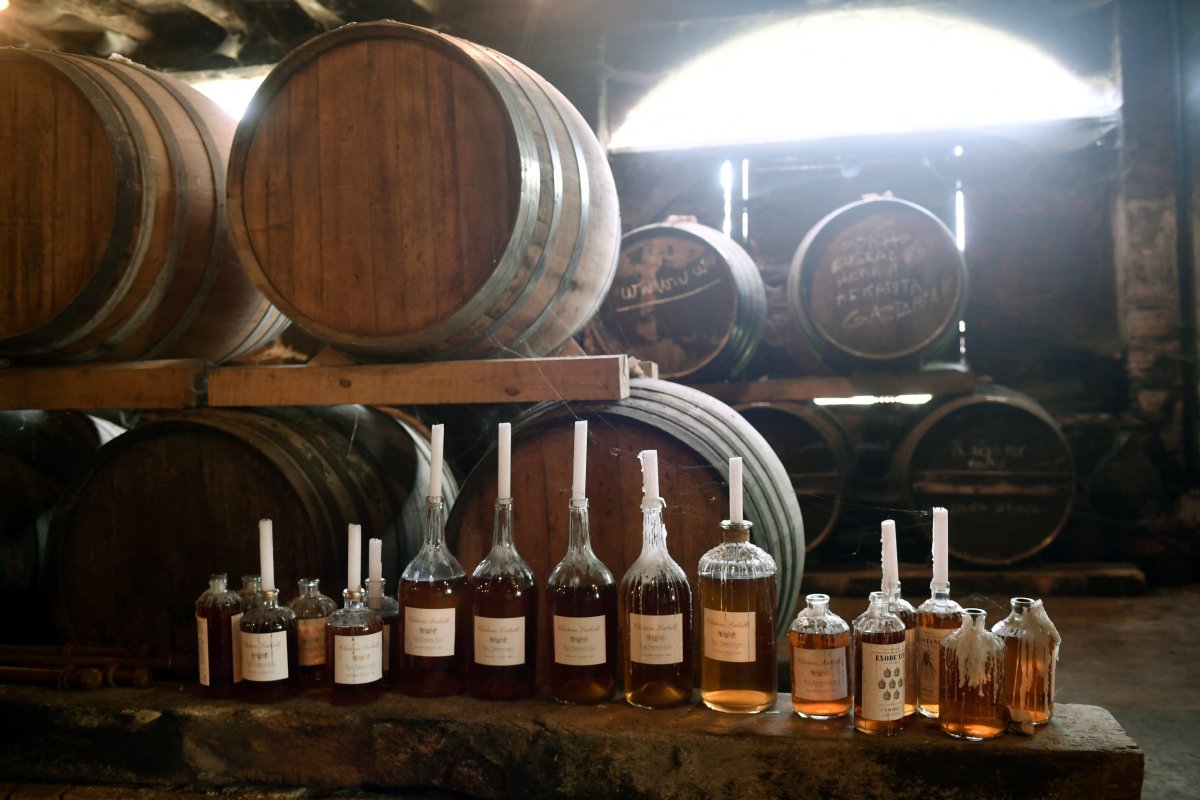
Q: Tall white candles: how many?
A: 10